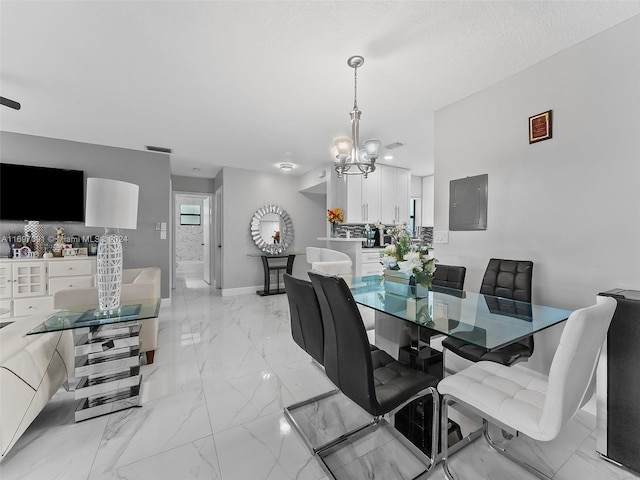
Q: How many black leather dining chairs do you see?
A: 4